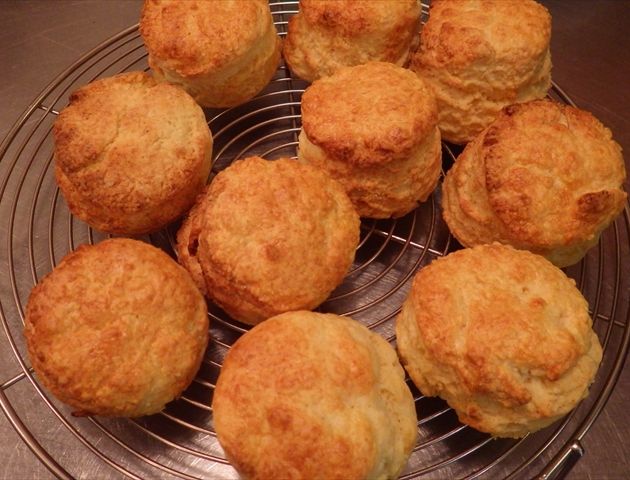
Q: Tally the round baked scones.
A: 10